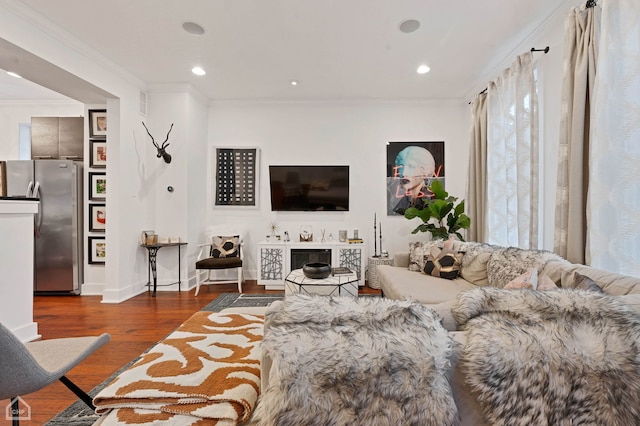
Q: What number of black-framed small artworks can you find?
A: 5